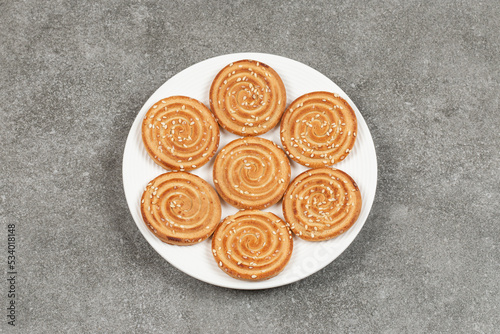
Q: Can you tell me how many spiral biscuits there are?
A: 7